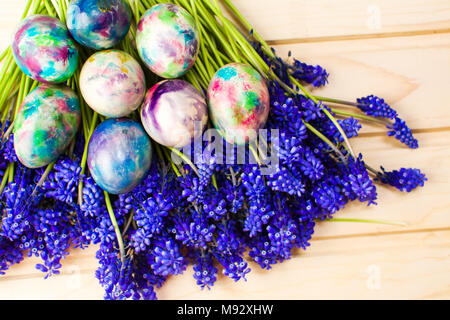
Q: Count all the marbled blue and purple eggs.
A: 2